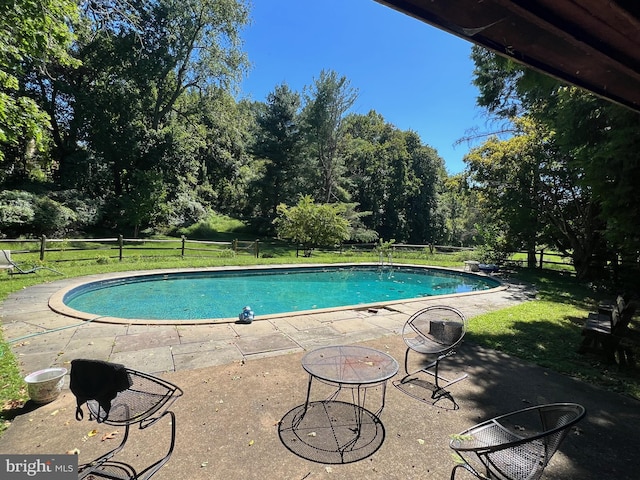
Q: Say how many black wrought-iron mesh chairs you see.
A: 3